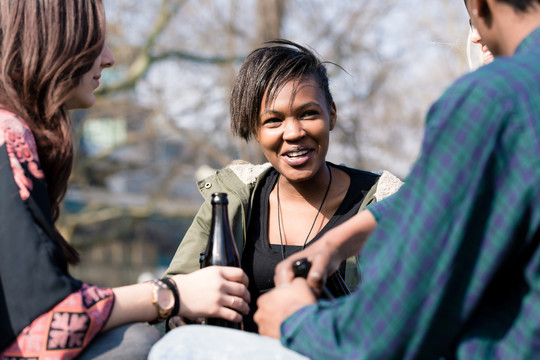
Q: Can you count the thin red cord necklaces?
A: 0